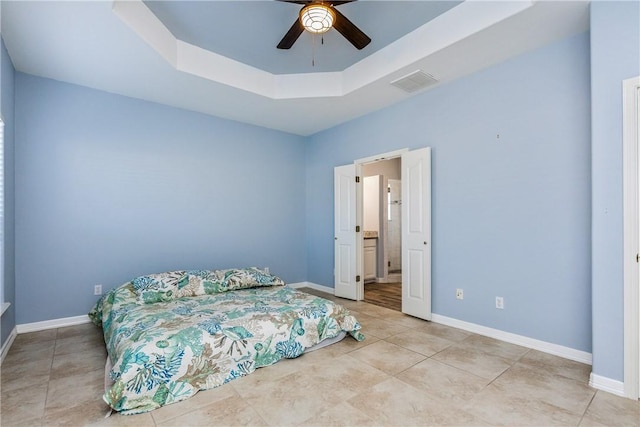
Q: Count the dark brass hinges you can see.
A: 3